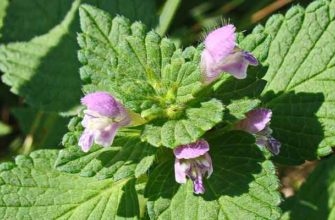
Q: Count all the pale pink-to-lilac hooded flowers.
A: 4